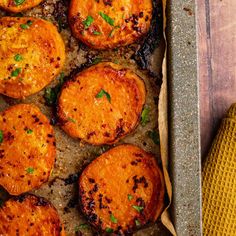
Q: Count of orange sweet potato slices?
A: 7